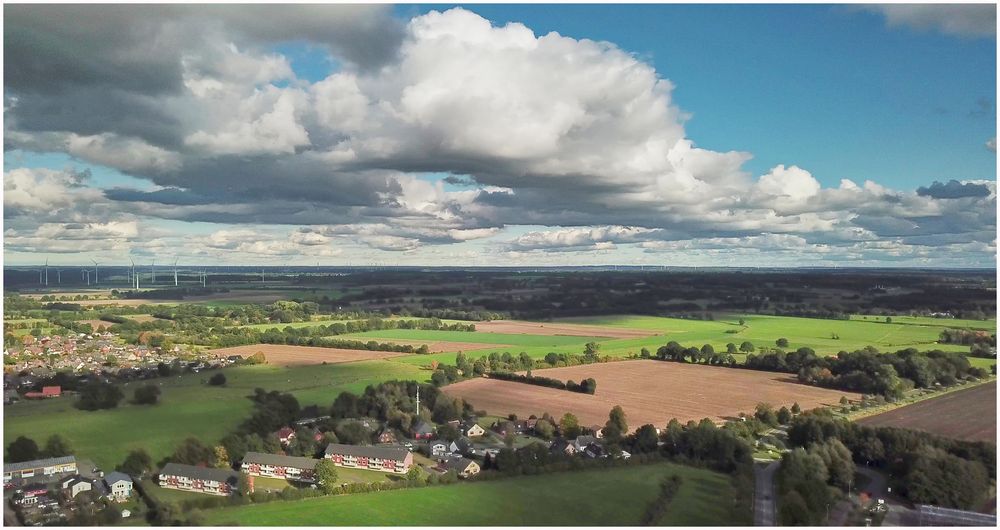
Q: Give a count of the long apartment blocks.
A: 3